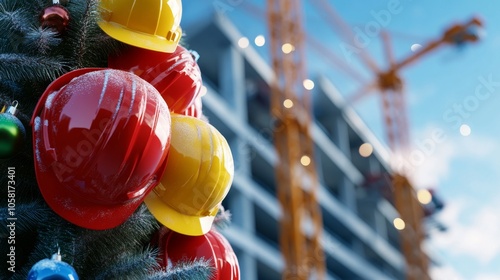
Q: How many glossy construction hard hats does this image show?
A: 5